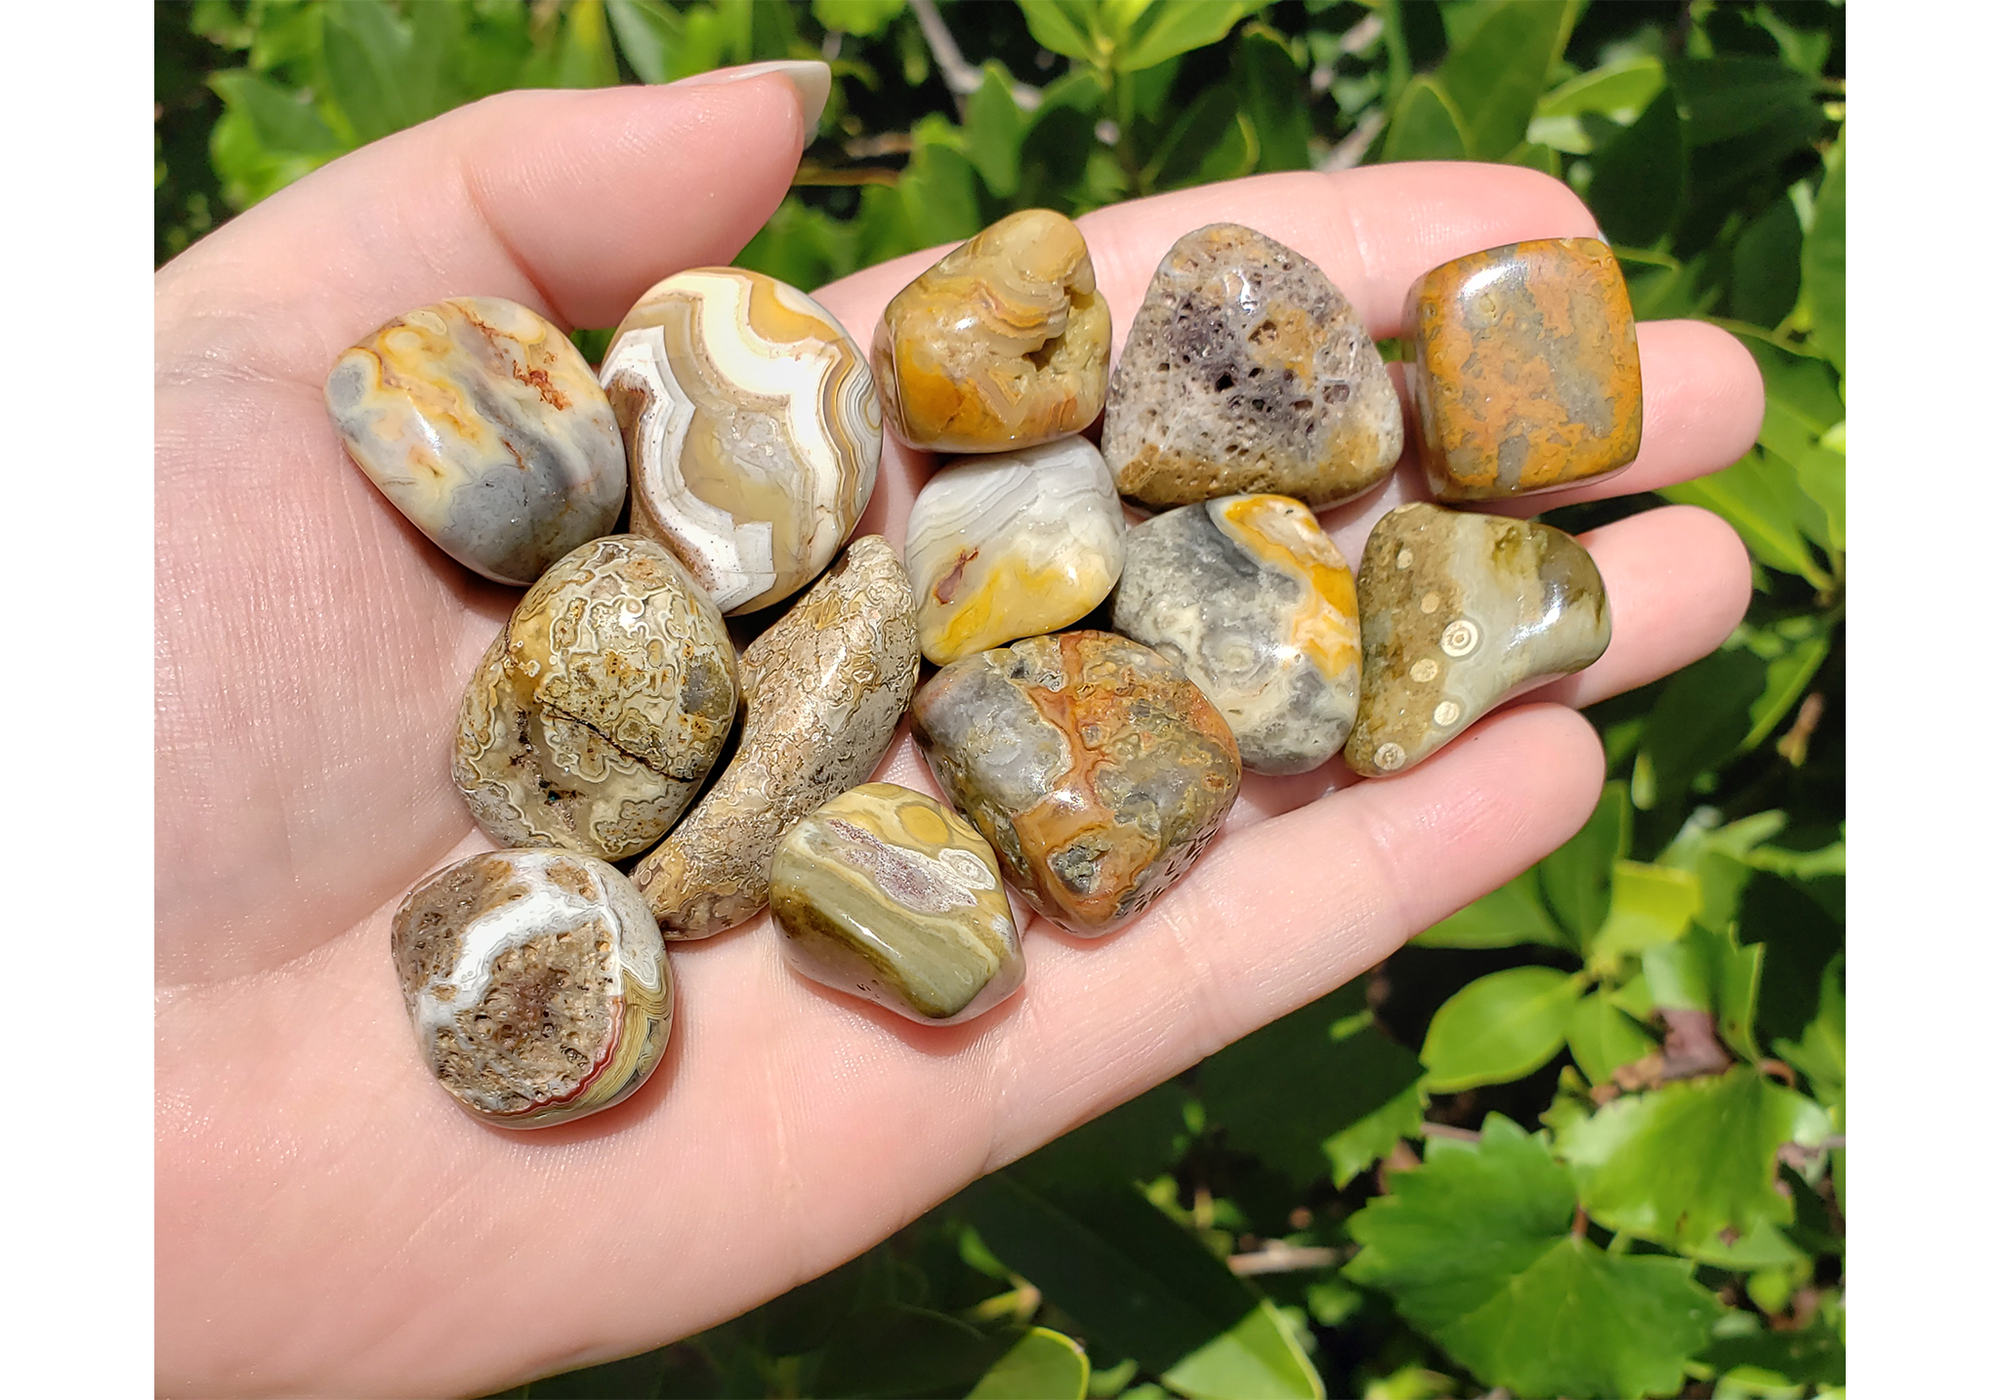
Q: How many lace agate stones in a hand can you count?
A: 13